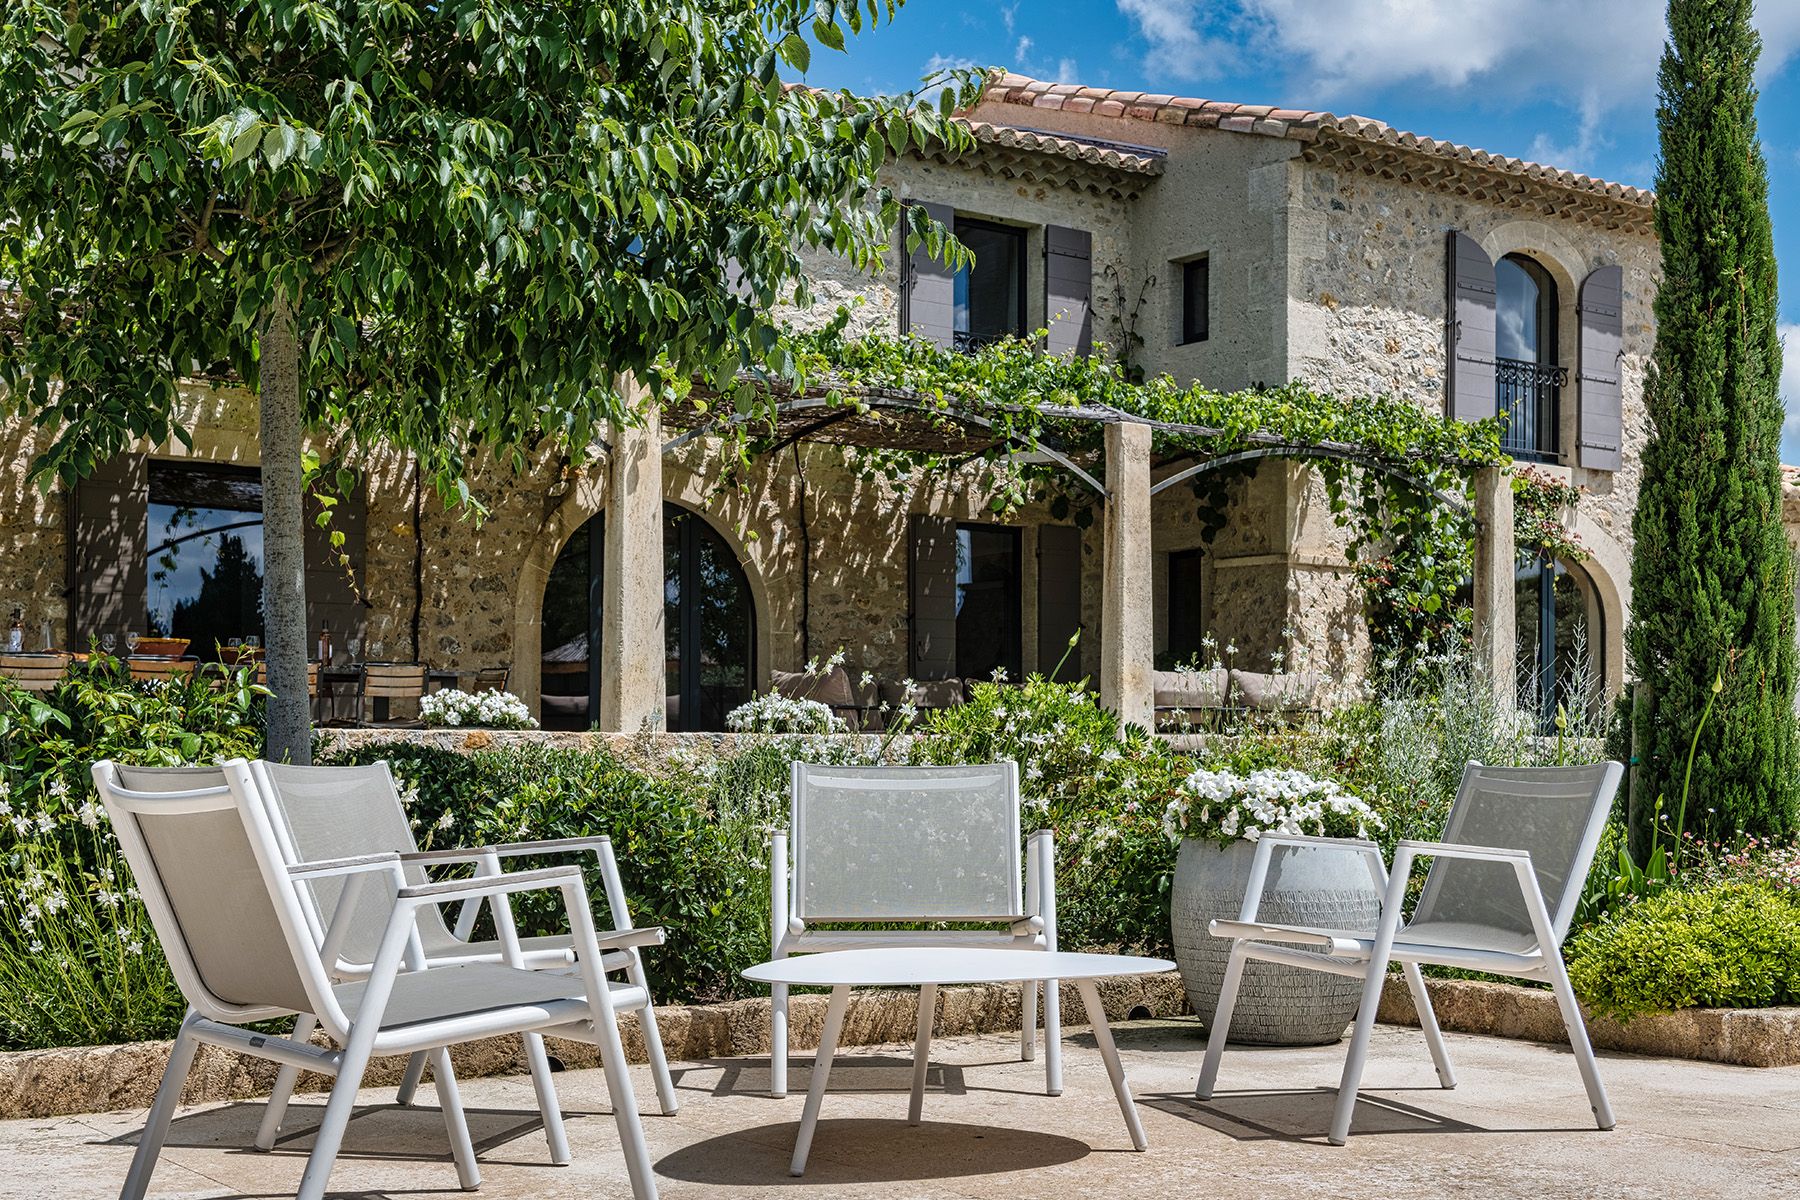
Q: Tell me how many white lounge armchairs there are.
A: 4